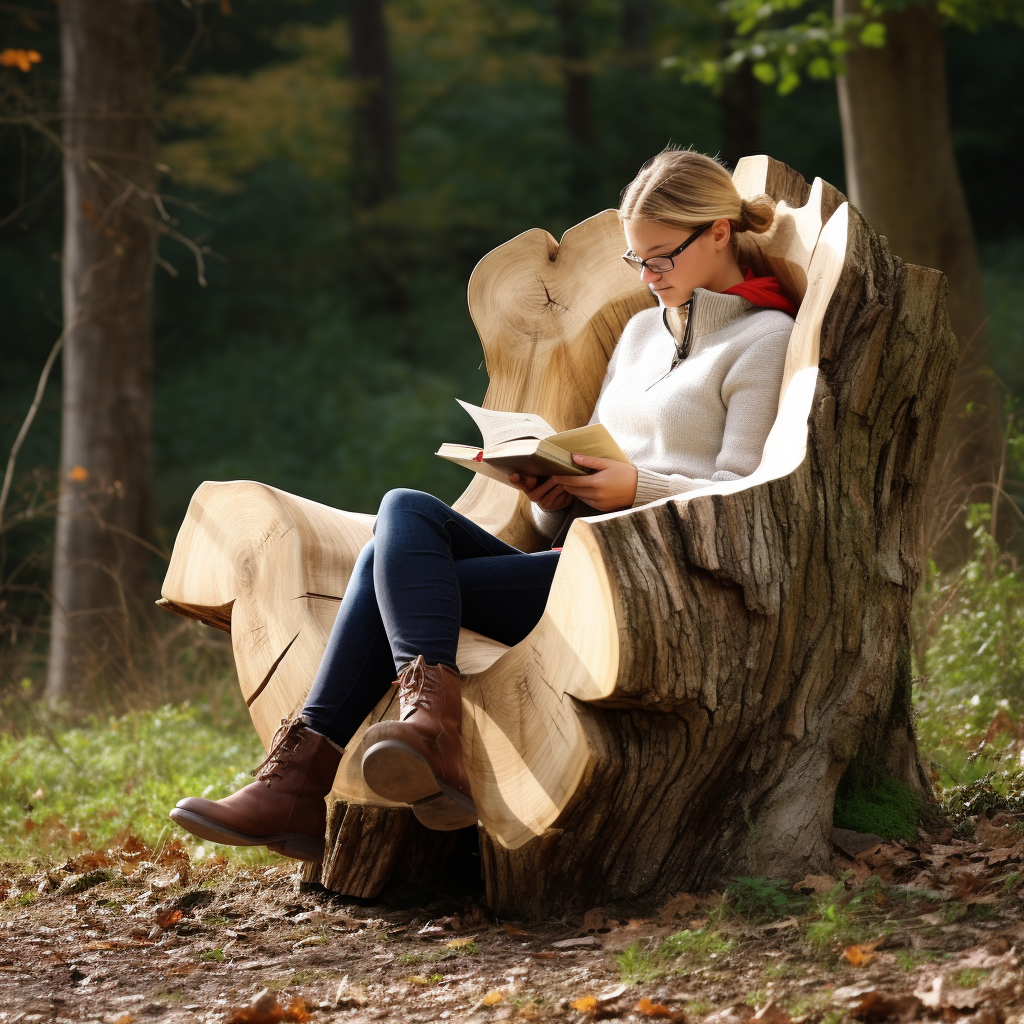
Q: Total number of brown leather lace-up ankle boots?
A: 2